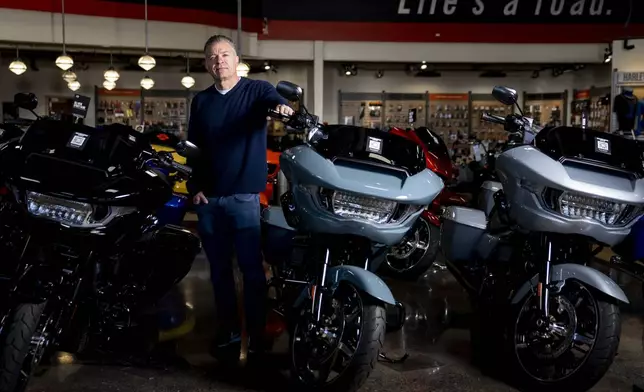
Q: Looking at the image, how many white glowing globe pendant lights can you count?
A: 10